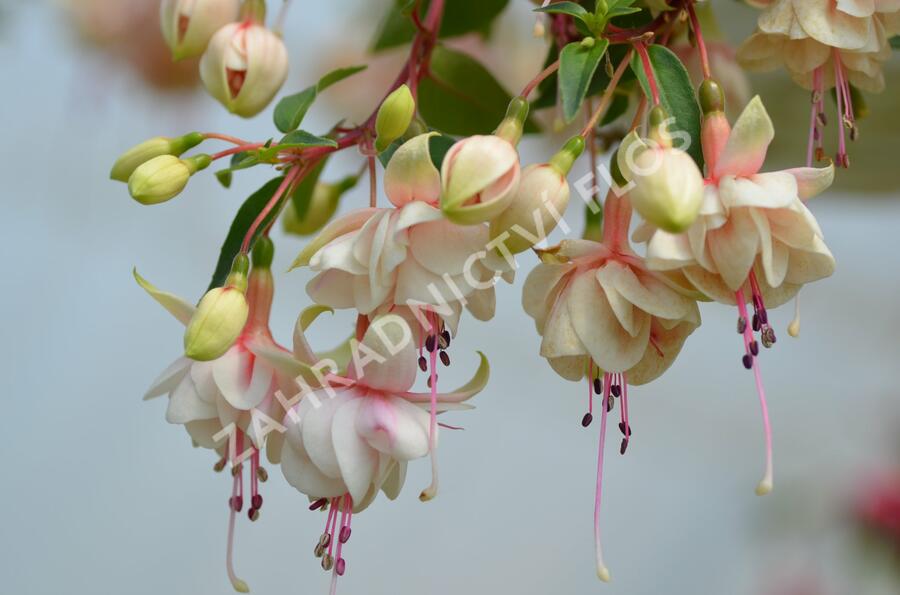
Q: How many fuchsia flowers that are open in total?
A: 6